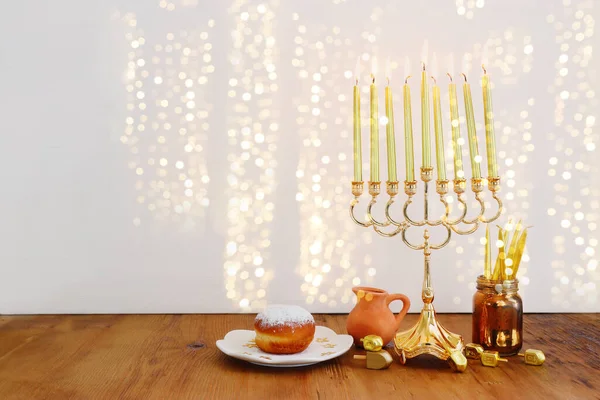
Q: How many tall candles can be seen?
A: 9